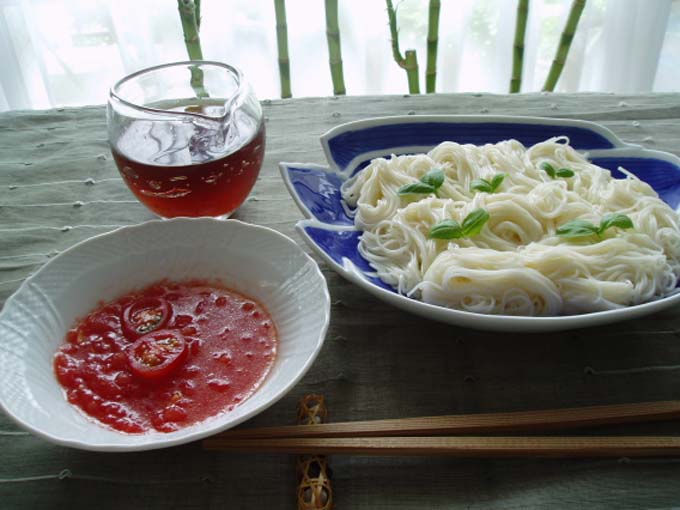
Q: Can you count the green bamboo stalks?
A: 7